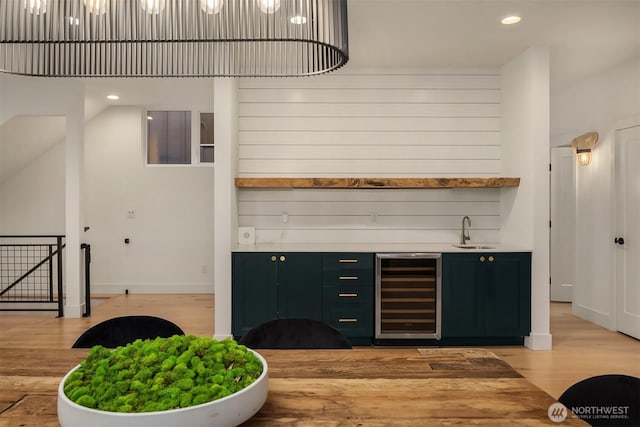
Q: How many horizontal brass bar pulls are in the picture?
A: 4